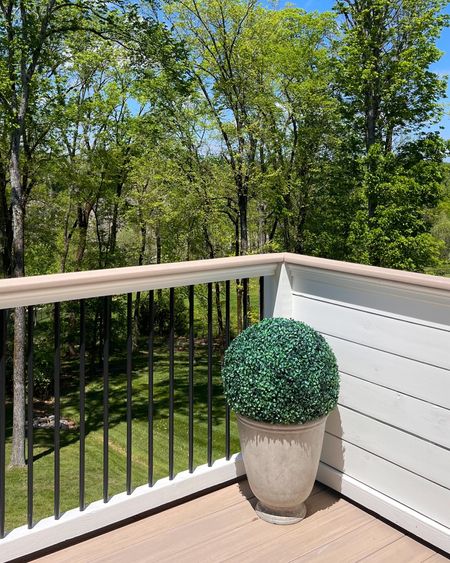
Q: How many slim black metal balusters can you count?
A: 13